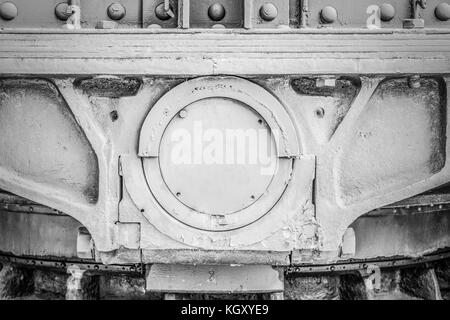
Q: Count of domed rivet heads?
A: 9